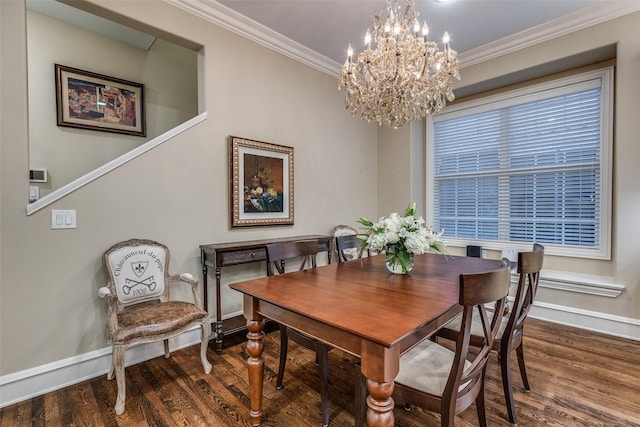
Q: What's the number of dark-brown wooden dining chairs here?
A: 4